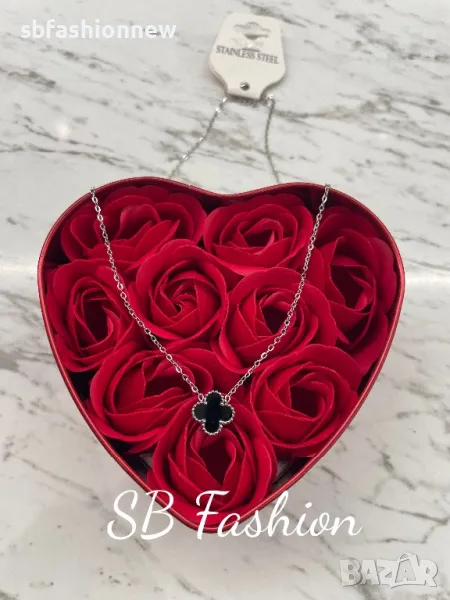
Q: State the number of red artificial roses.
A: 9